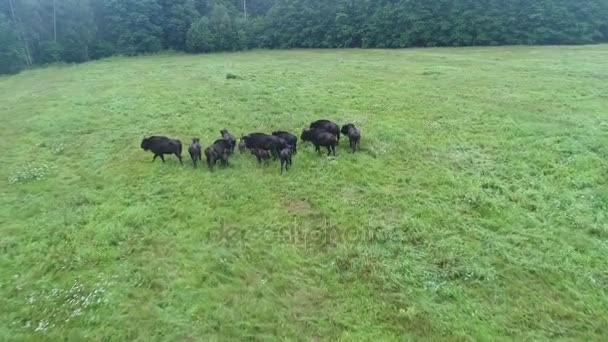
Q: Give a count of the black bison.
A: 11